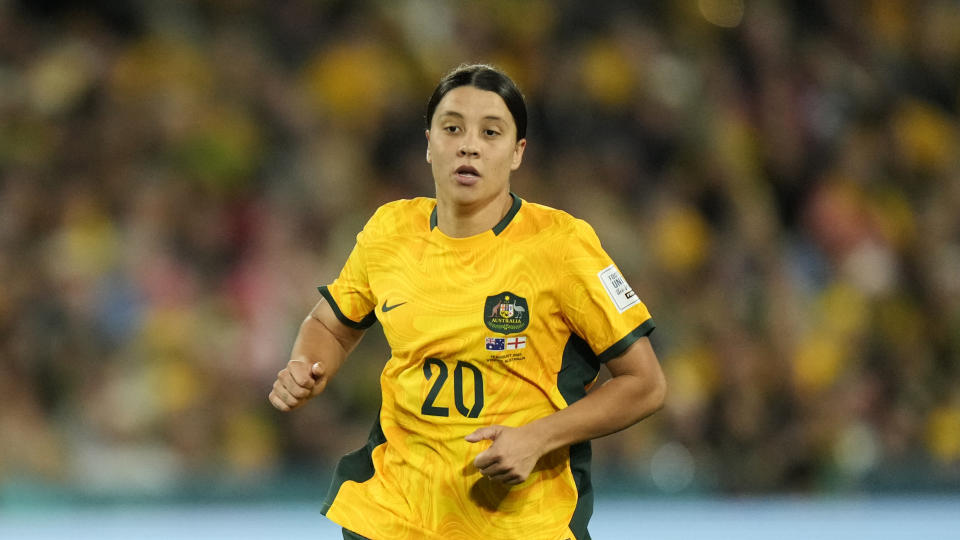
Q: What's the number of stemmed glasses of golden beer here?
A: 0